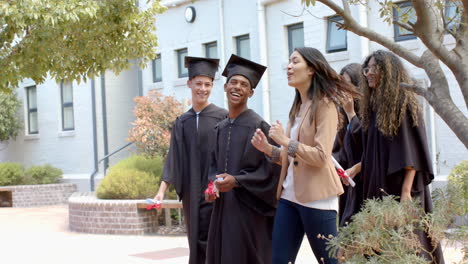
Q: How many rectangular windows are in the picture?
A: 10